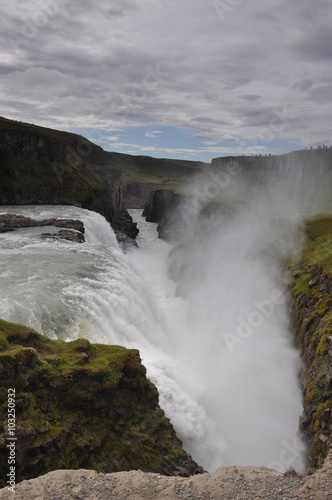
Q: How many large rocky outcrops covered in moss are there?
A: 2